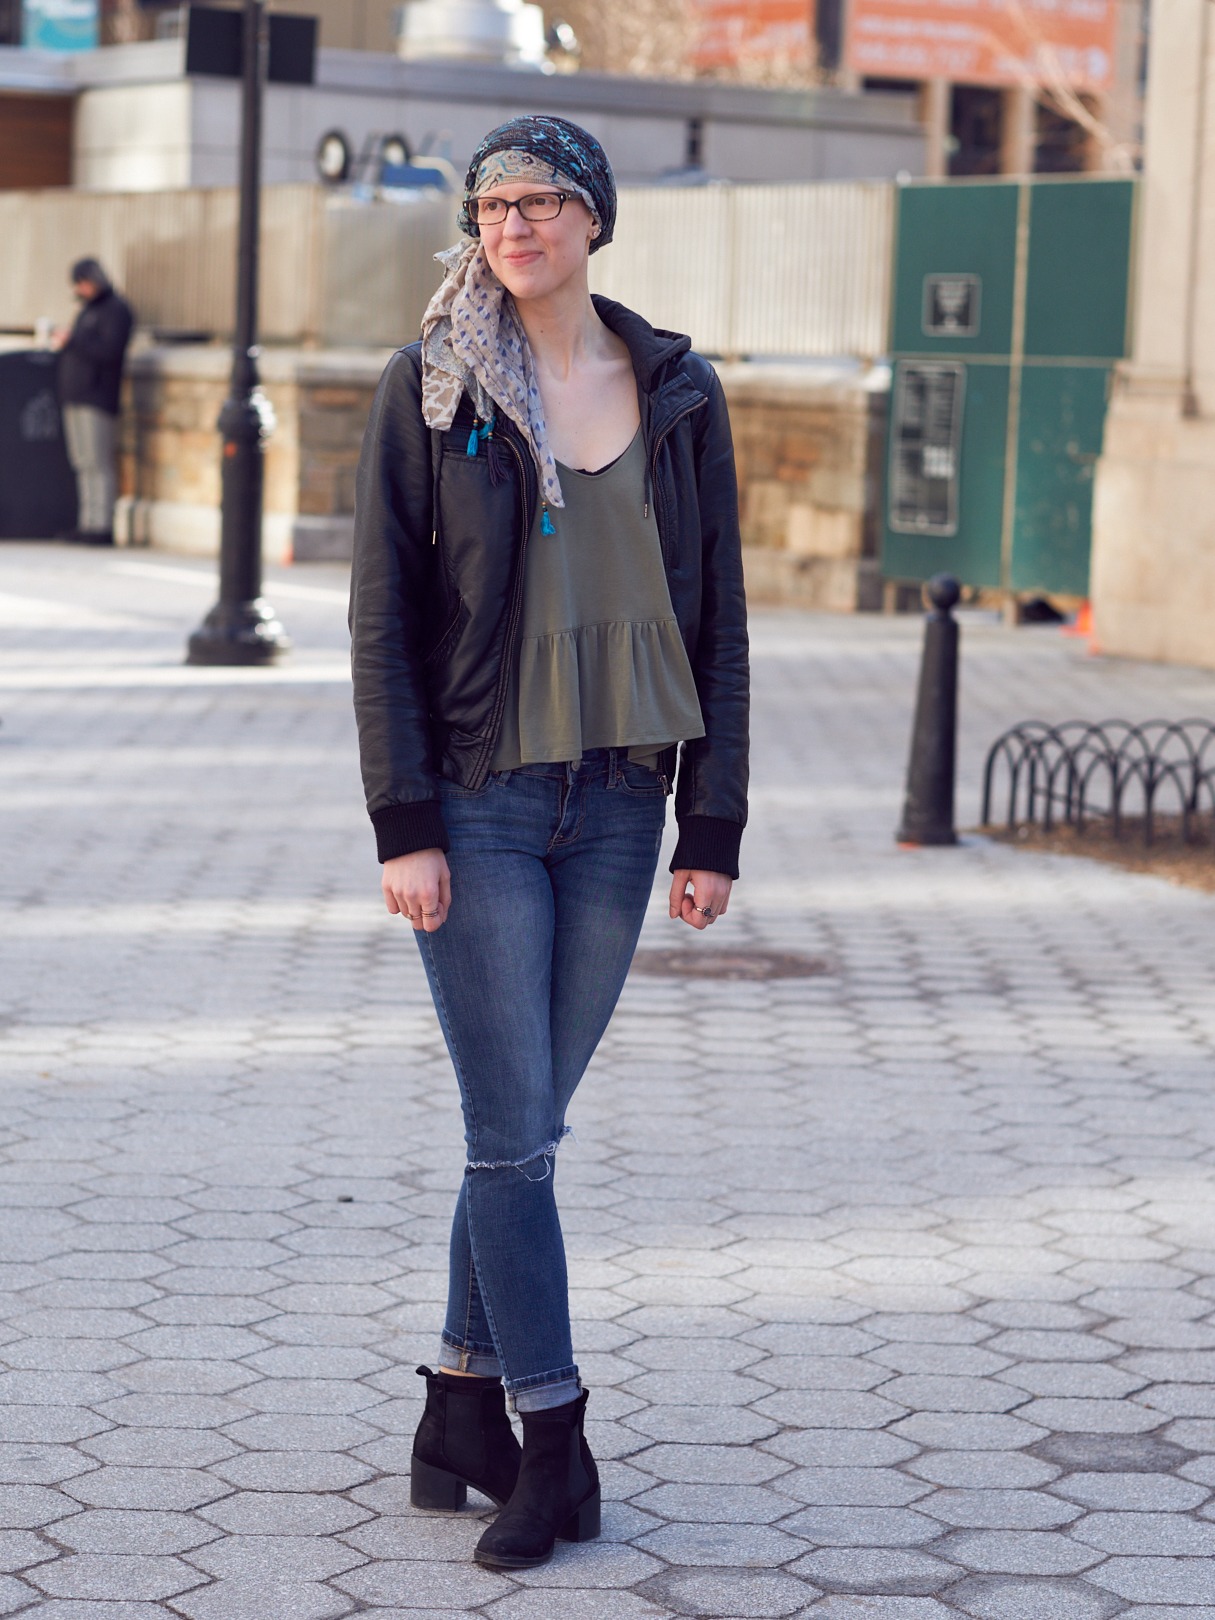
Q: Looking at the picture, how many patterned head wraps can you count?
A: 1